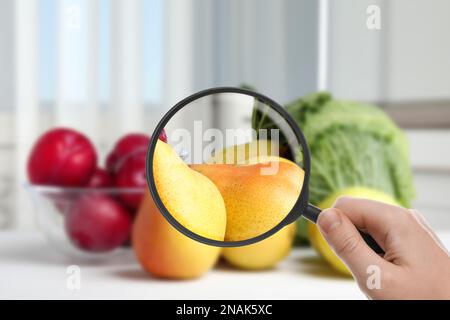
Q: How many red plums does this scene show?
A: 5